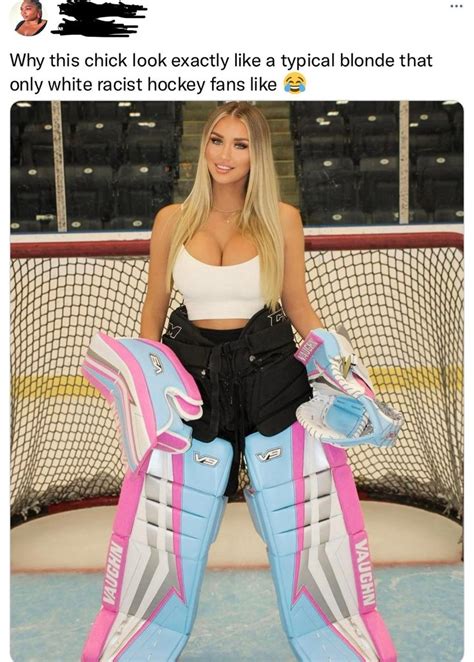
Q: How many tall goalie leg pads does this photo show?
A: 2